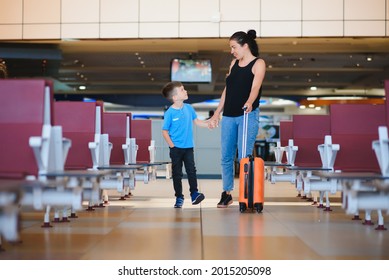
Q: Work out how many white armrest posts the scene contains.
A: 8